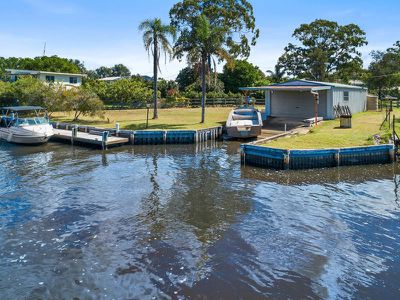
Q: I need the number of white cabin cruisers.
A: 1